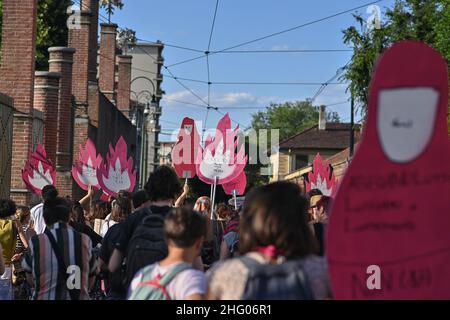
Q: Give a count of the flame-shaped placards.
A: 5